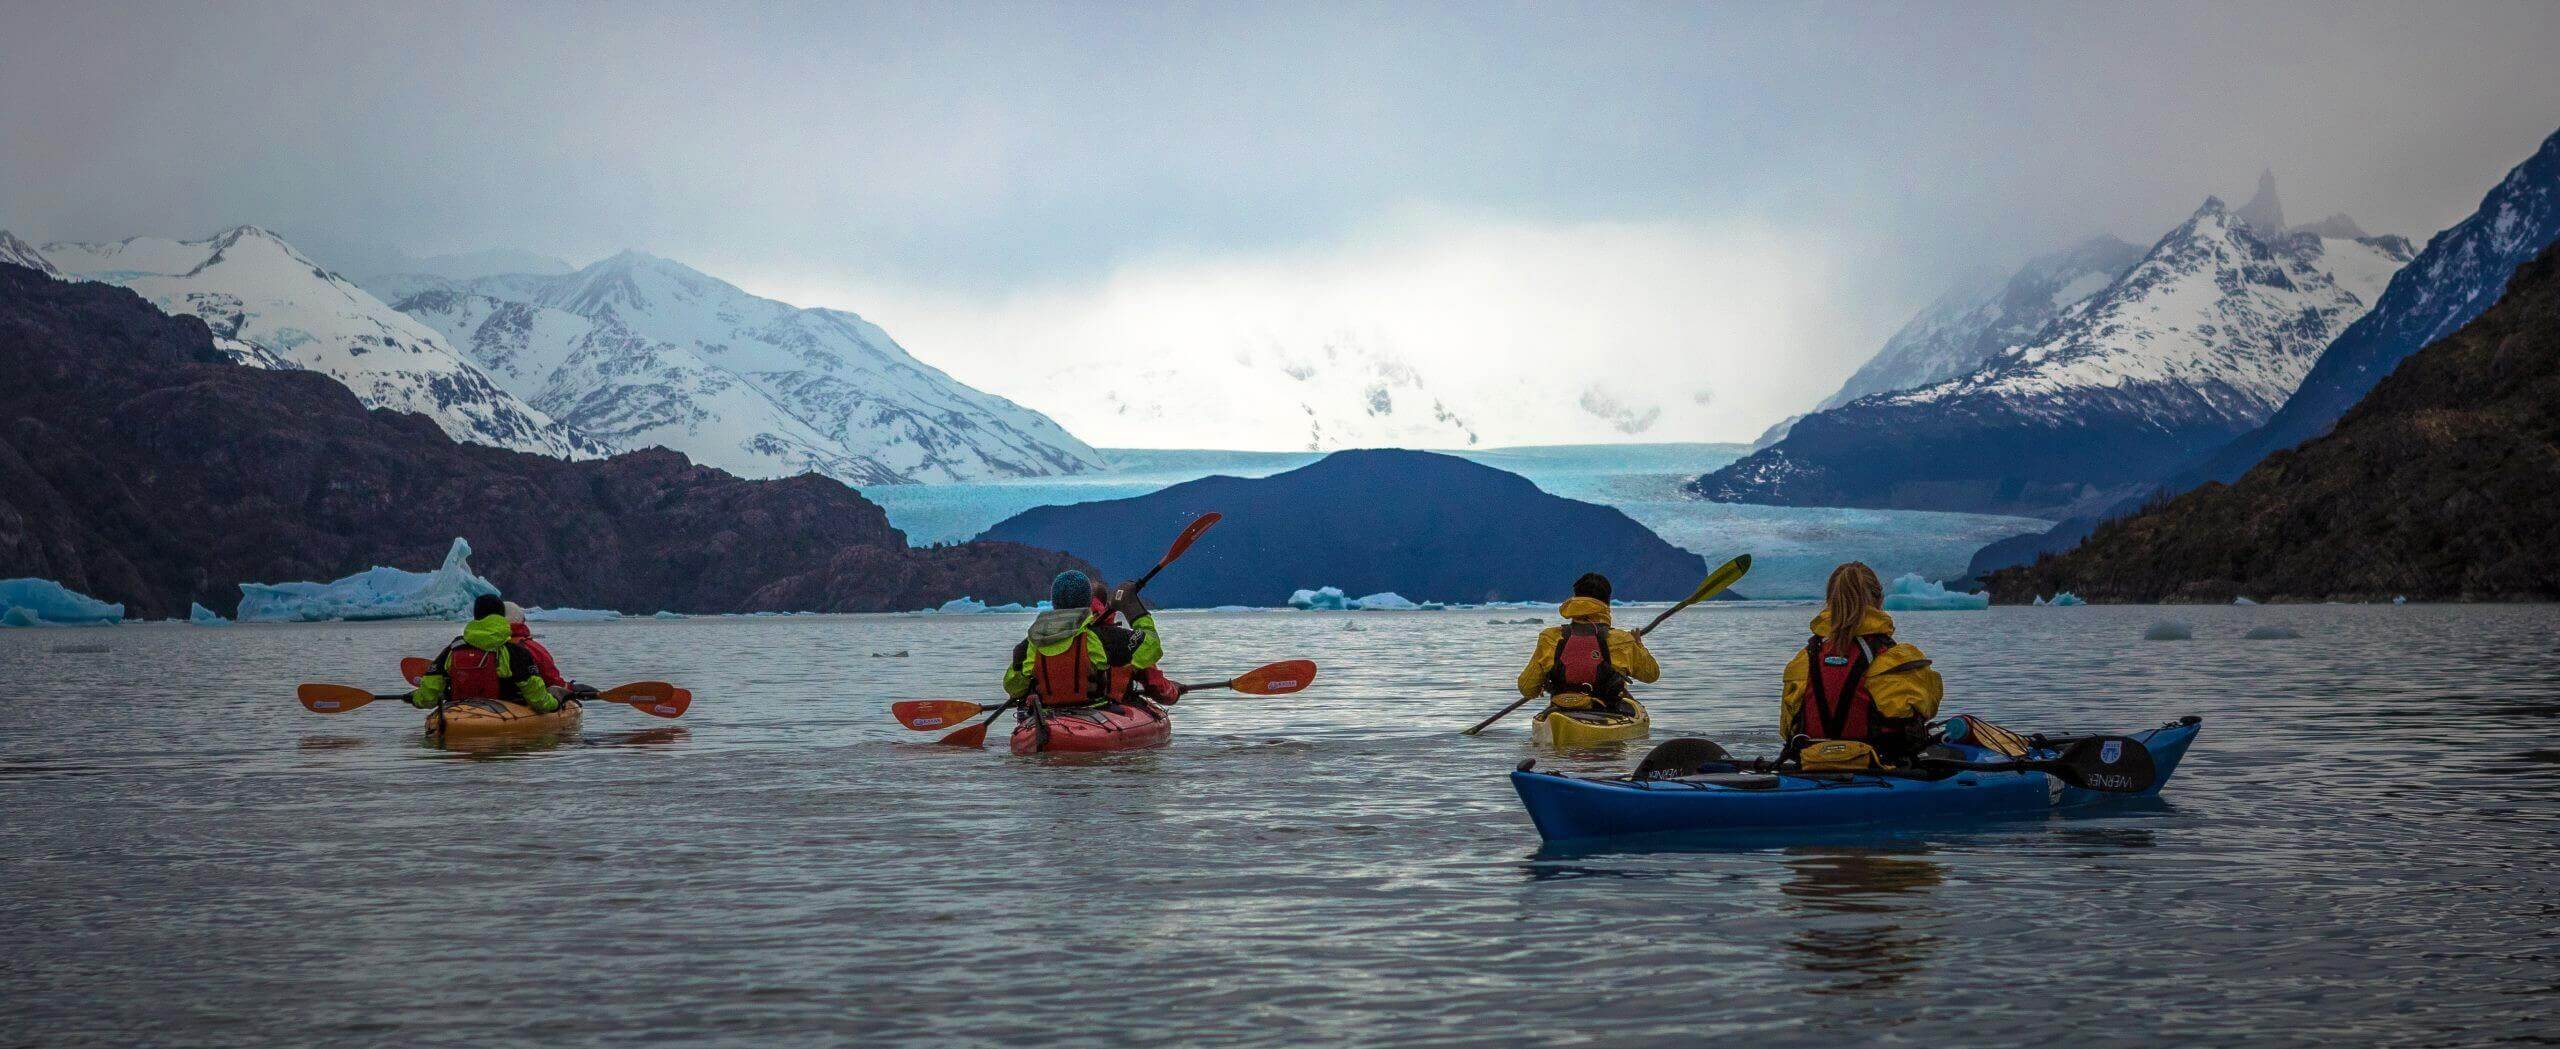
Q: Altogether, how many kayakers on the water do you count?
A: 6